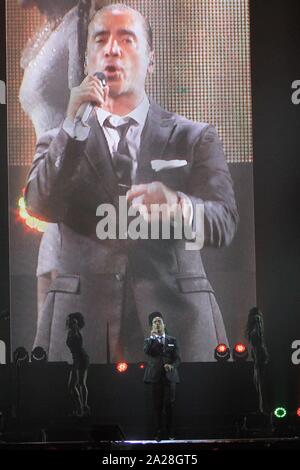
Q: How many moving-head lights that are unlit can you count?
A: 2